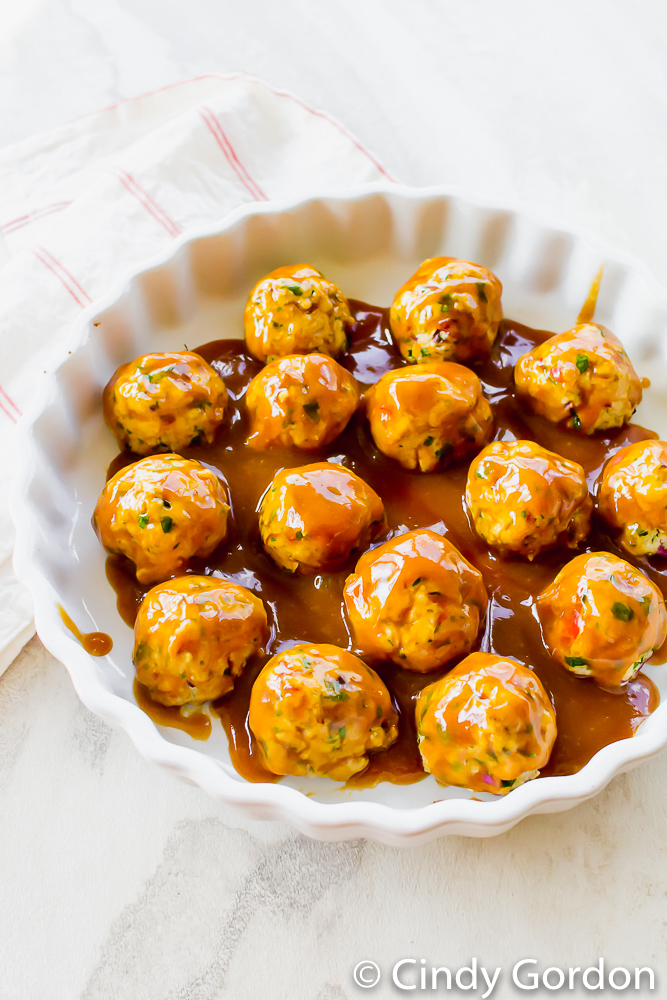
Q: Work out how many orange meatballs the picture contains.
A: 15